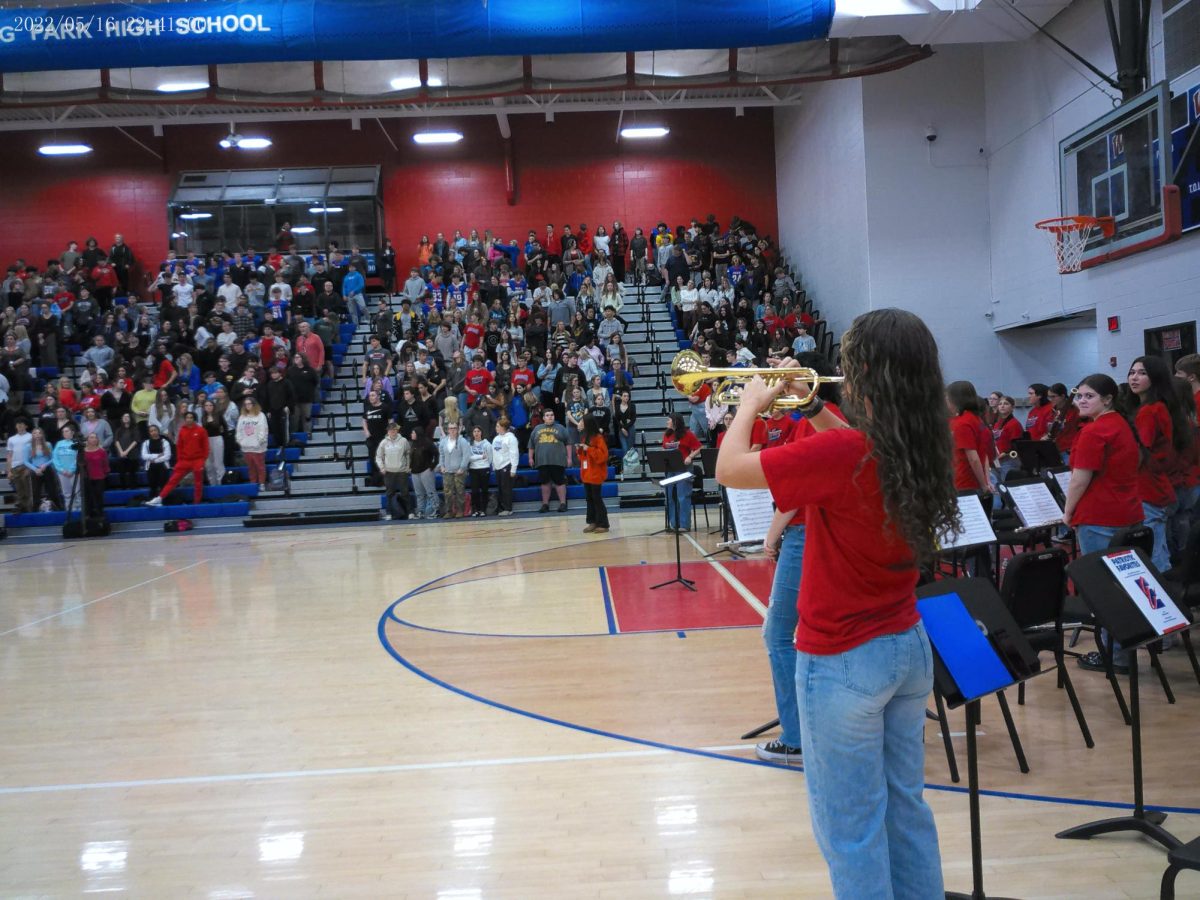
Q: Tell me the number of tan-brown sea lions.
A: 0